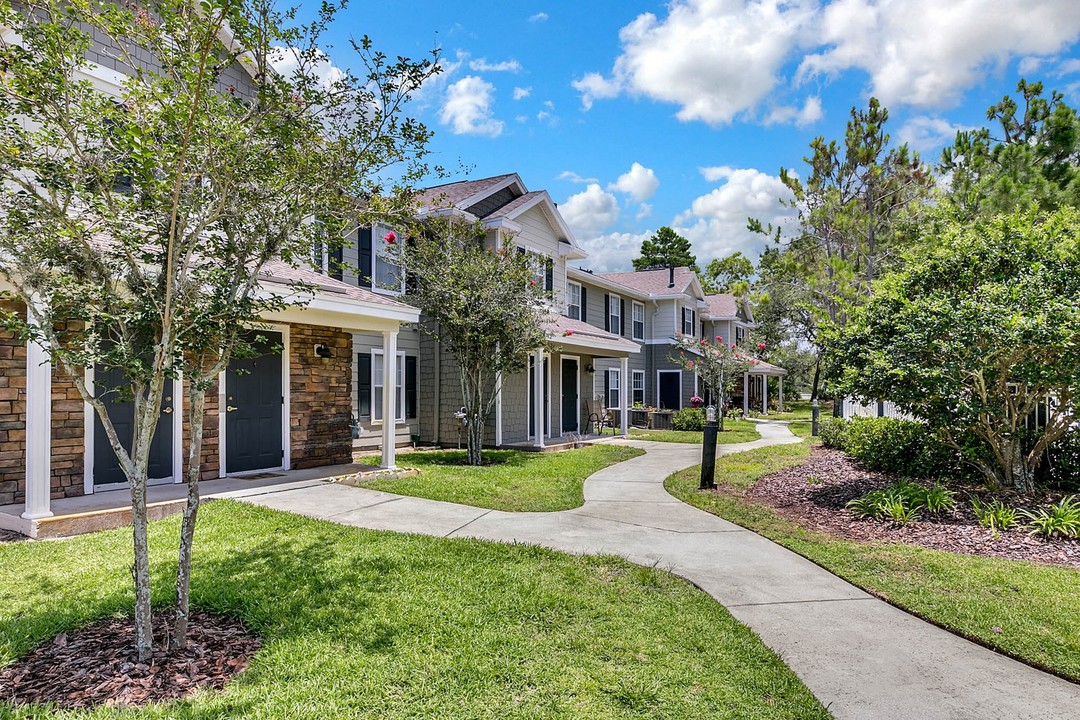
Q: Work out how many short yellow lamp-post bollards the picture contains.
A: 0